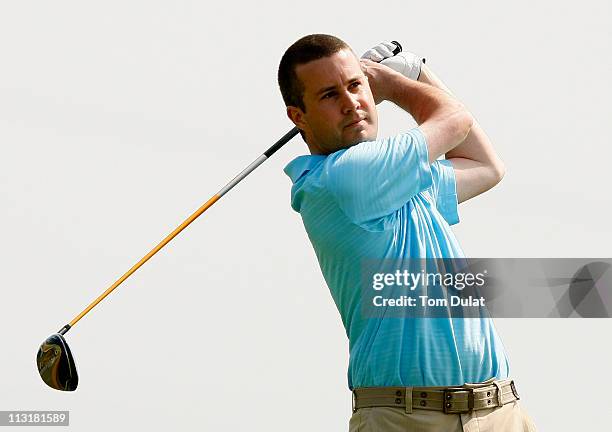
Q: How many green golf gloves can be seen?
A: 0